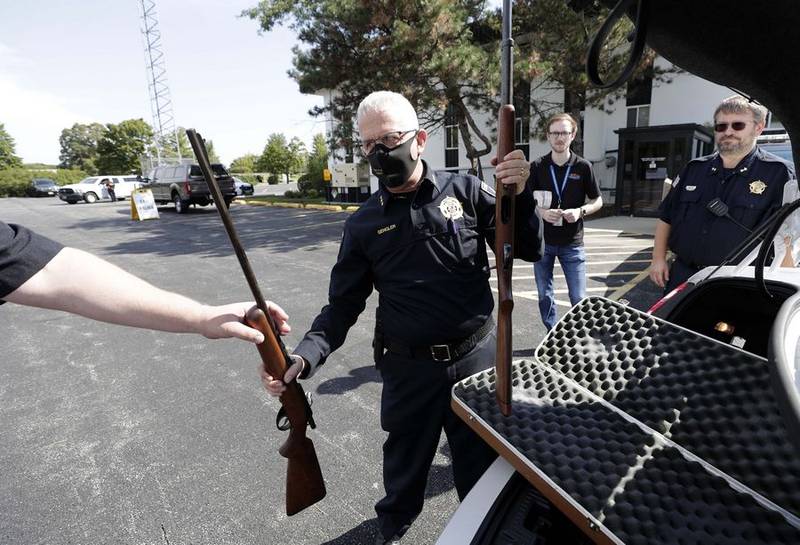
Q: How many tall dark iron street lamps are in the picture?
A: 0